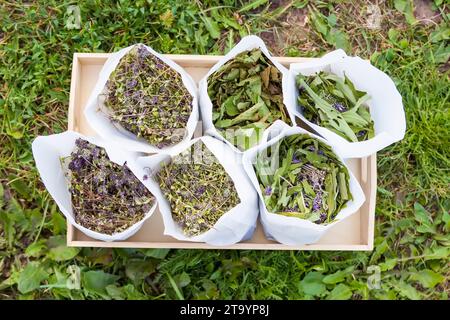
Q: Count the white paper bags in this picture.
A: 6